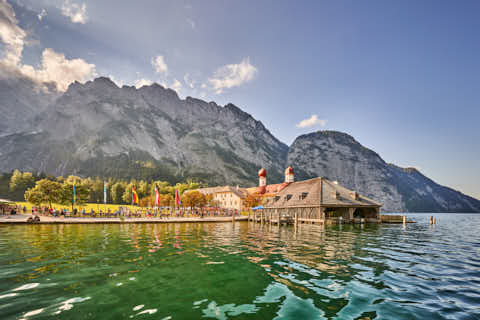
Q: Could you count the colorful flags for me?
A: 5